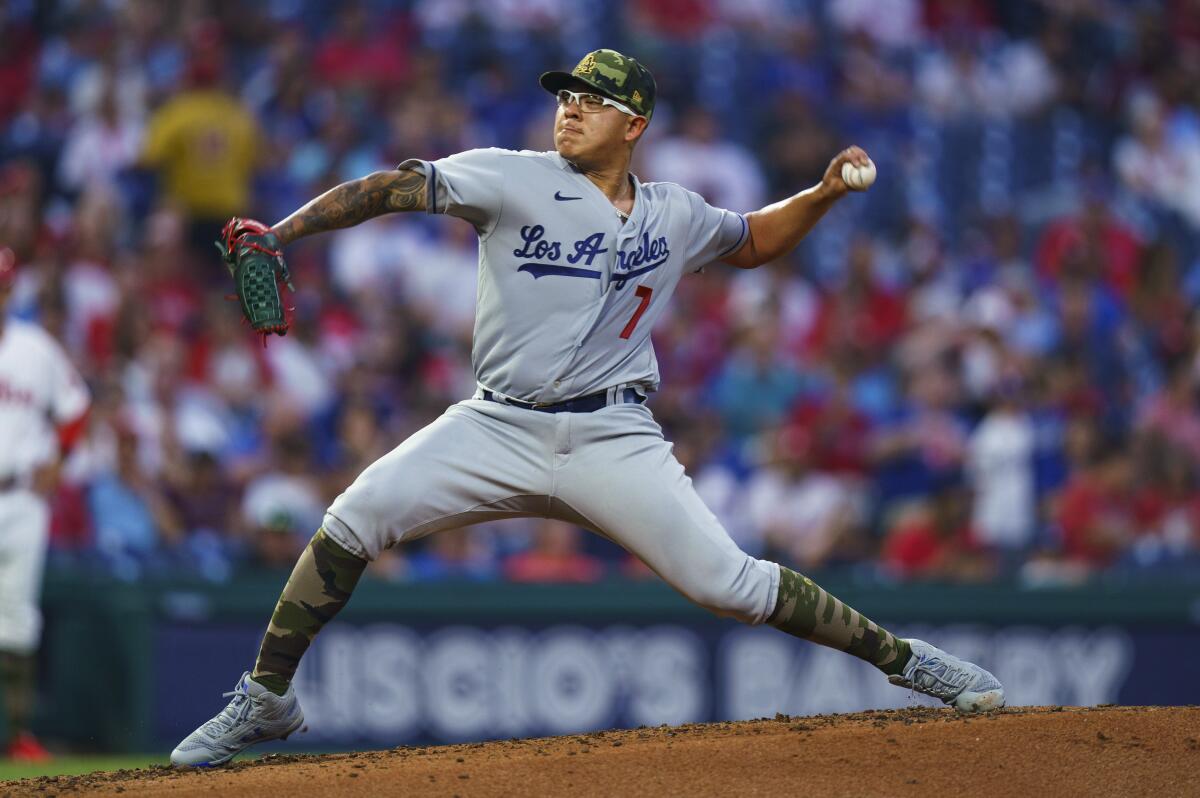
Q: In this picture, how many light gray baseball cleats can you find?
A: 2